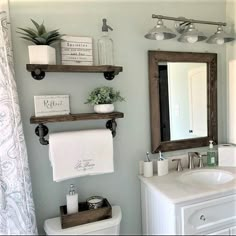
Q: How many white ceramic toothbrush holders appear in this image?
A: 2